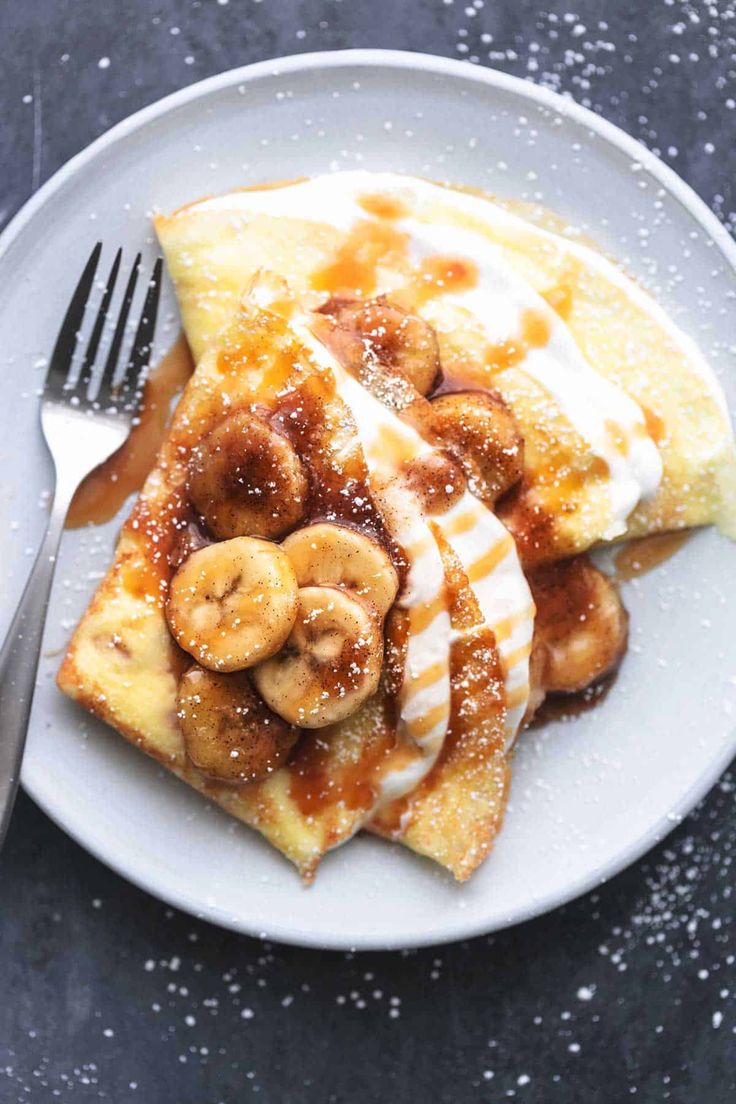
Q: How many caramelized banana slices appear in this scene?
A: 8